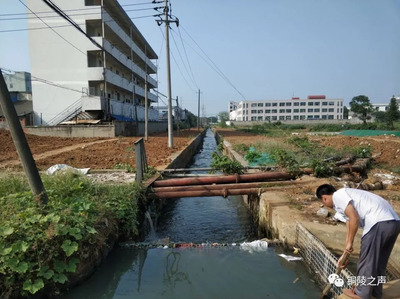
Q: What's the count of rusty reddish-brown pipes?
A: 3